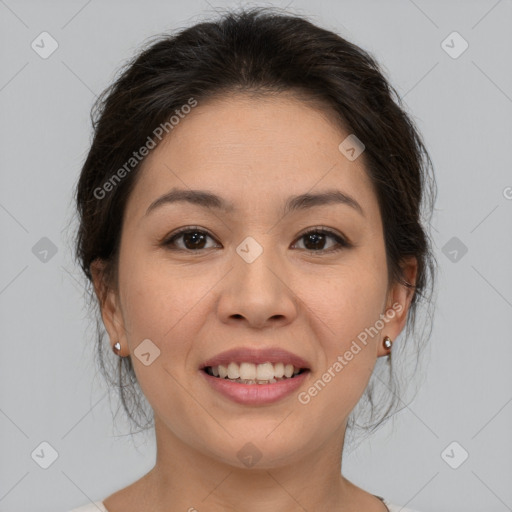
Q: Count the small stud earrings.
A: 2